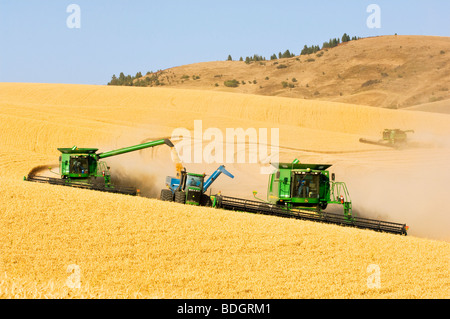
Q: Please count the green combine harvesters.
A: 3